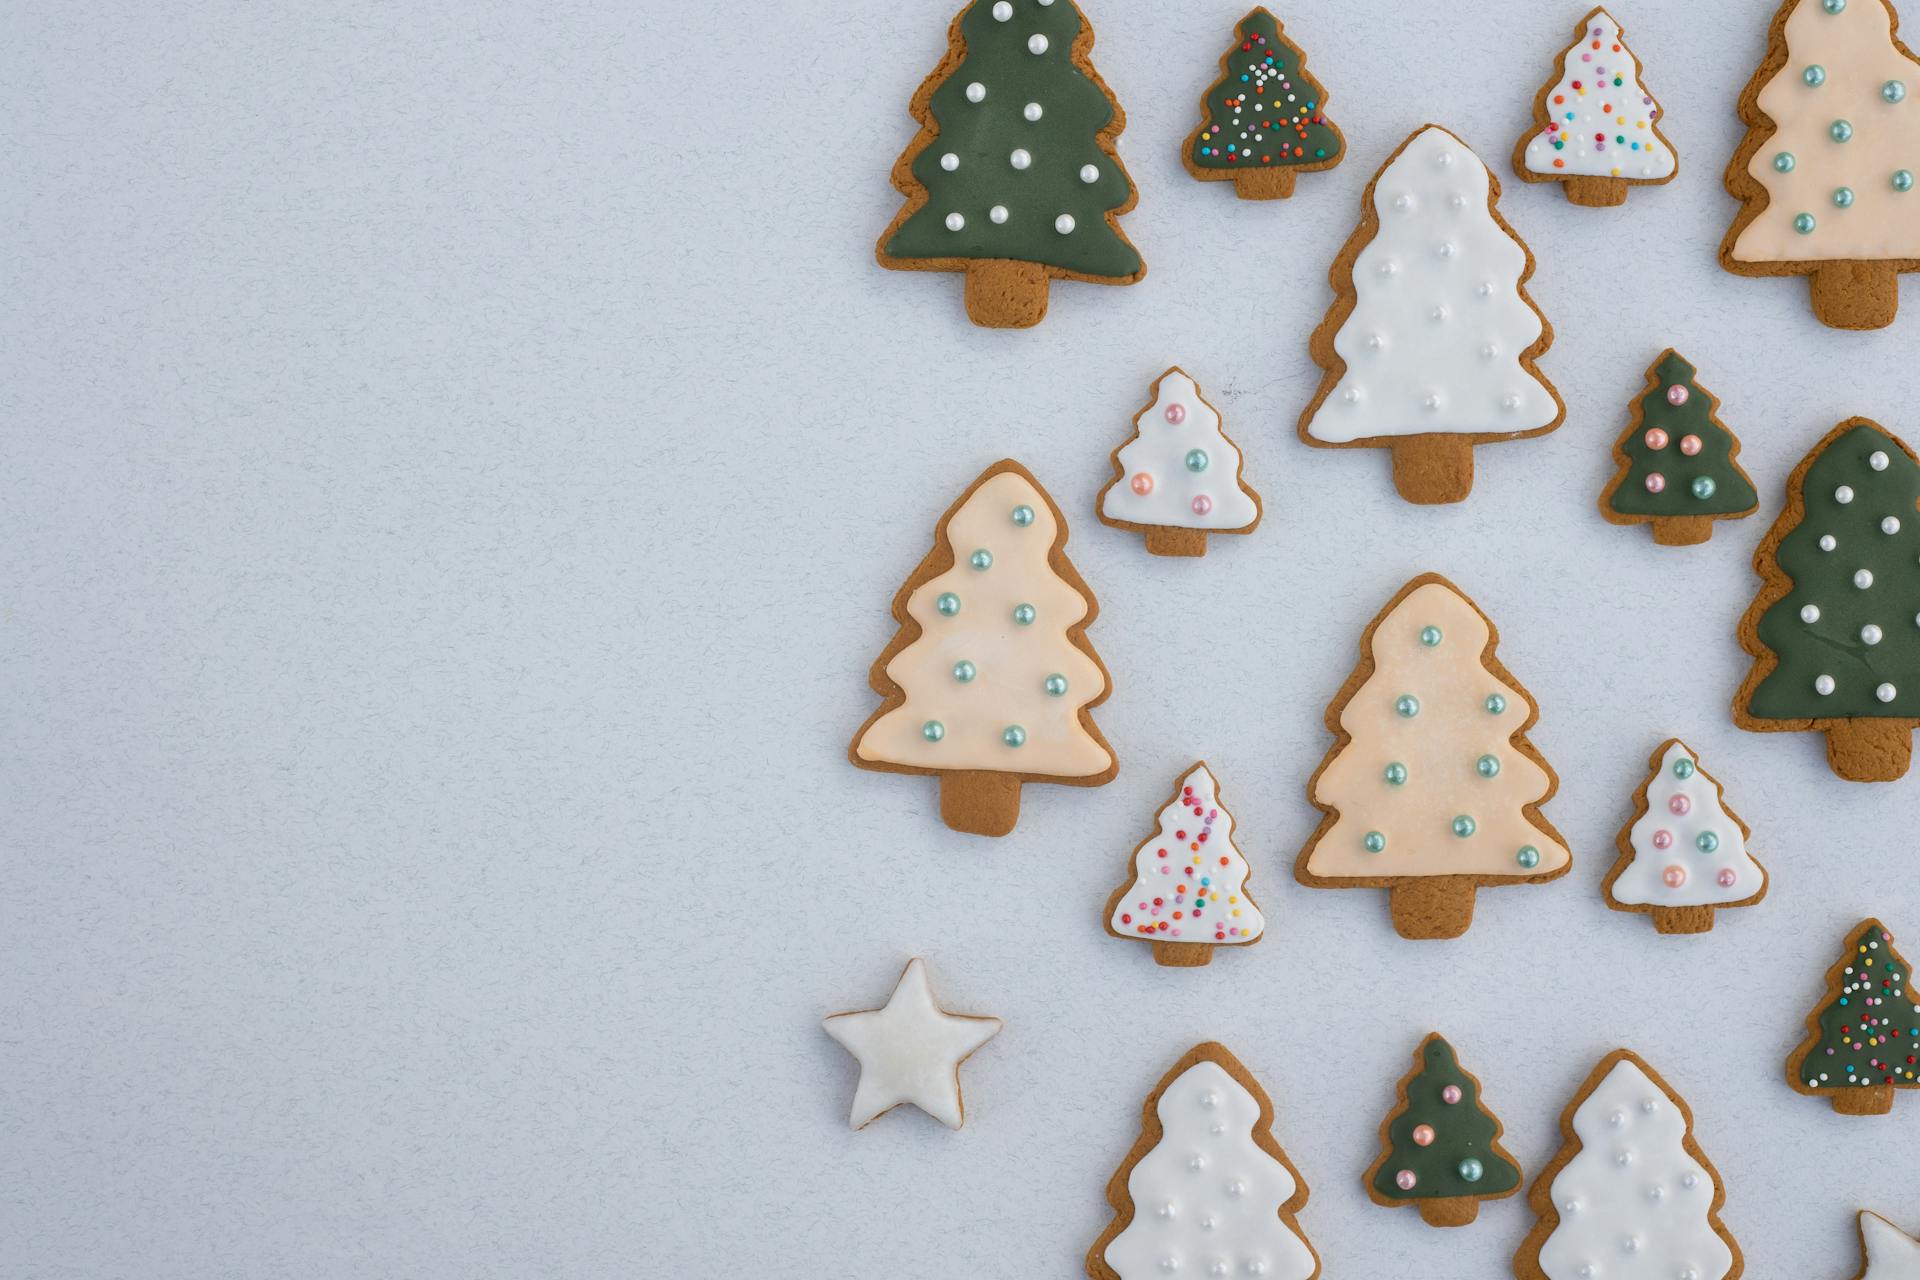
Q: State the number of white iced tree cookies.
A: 7